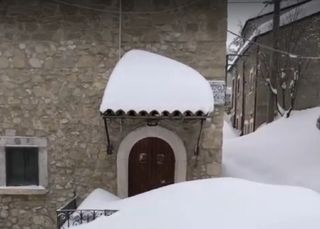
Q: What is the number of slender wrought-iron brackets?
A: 2